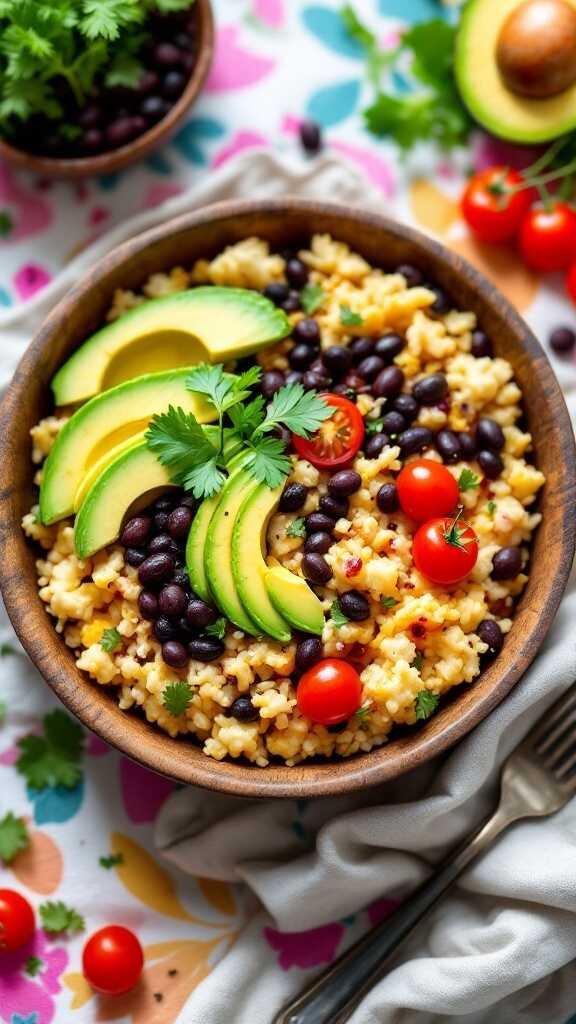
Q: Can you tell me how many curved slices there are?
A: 7